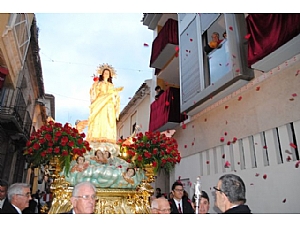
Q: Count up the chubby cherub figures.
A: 4